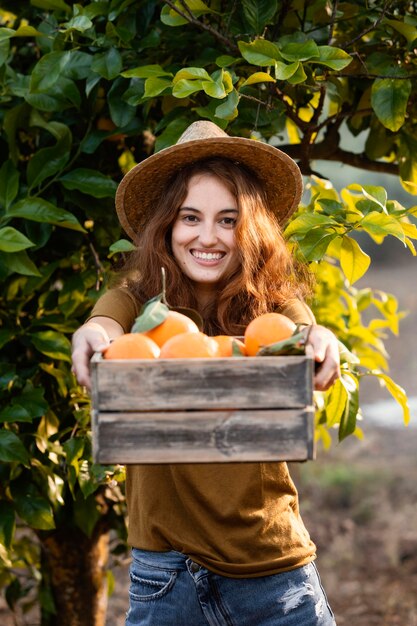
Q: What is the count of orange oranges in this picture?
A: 5